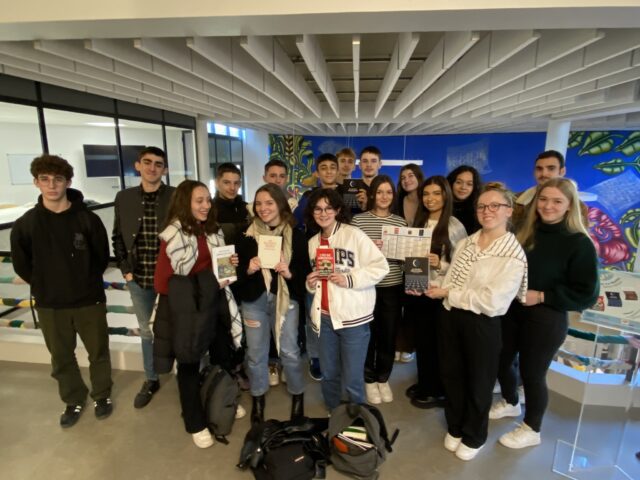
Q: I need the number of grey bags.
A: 2